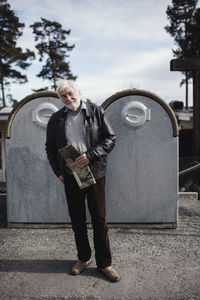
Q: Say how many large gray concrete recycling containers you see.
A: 2